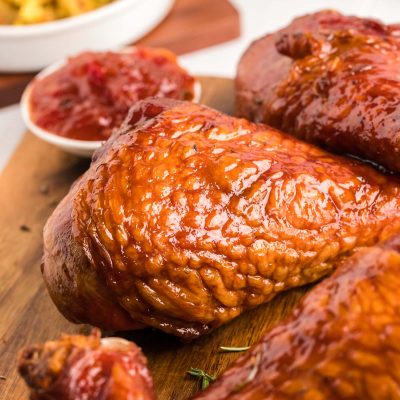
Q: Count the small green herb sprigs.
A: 2